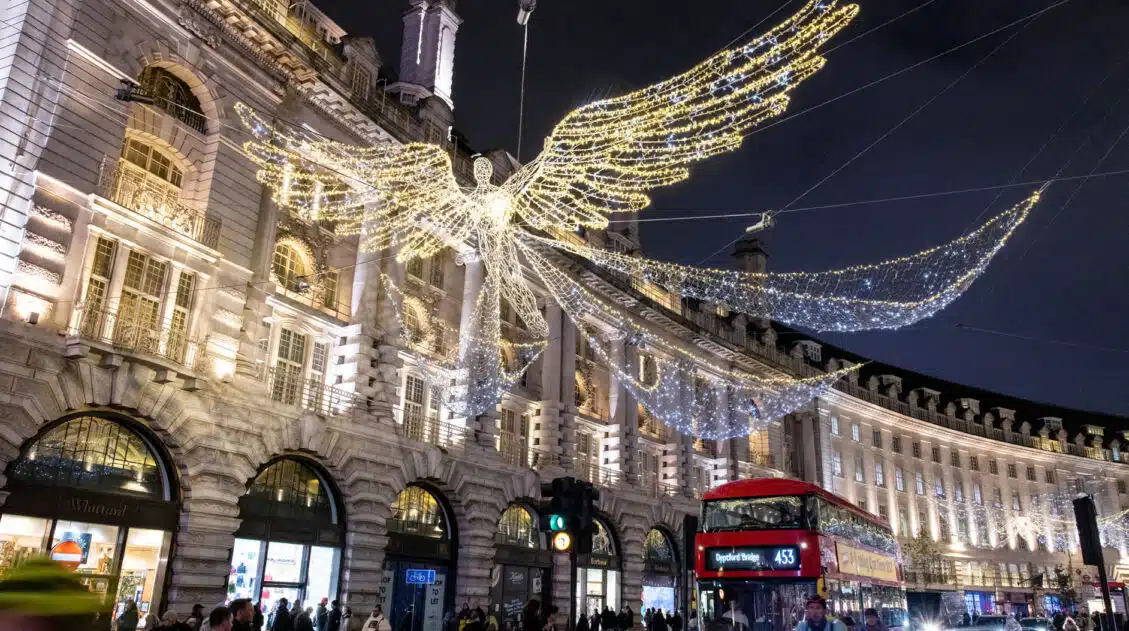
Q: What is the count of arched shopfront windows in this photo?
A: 6